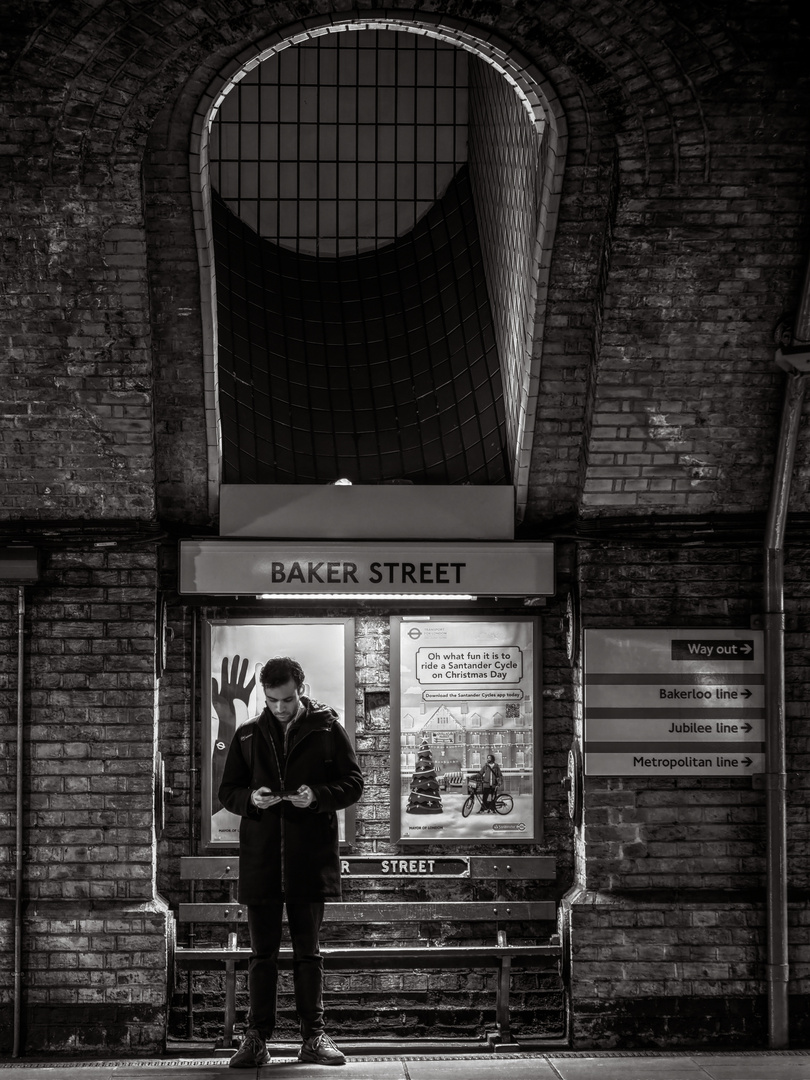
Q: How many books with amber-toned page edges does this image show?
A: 0